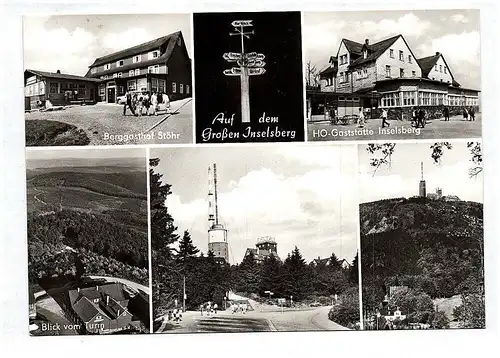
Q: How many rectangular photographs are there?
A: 6